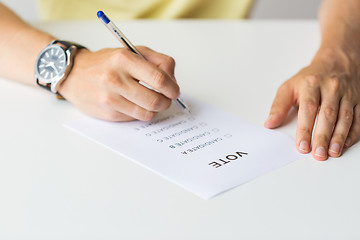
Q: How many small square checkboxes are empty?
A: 5